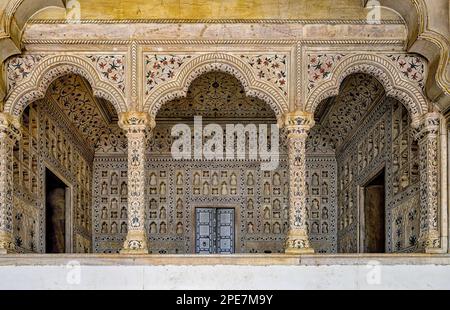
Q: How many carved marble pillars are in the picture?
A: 4